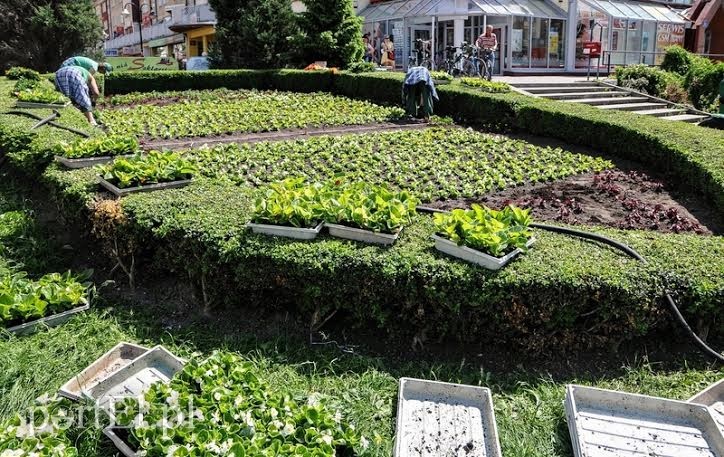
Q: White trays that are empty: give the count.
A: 5